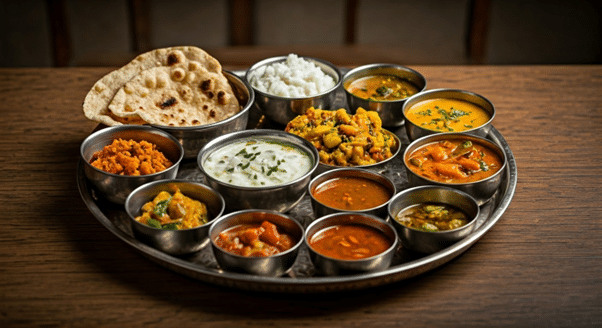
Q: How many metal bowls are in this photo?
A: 13